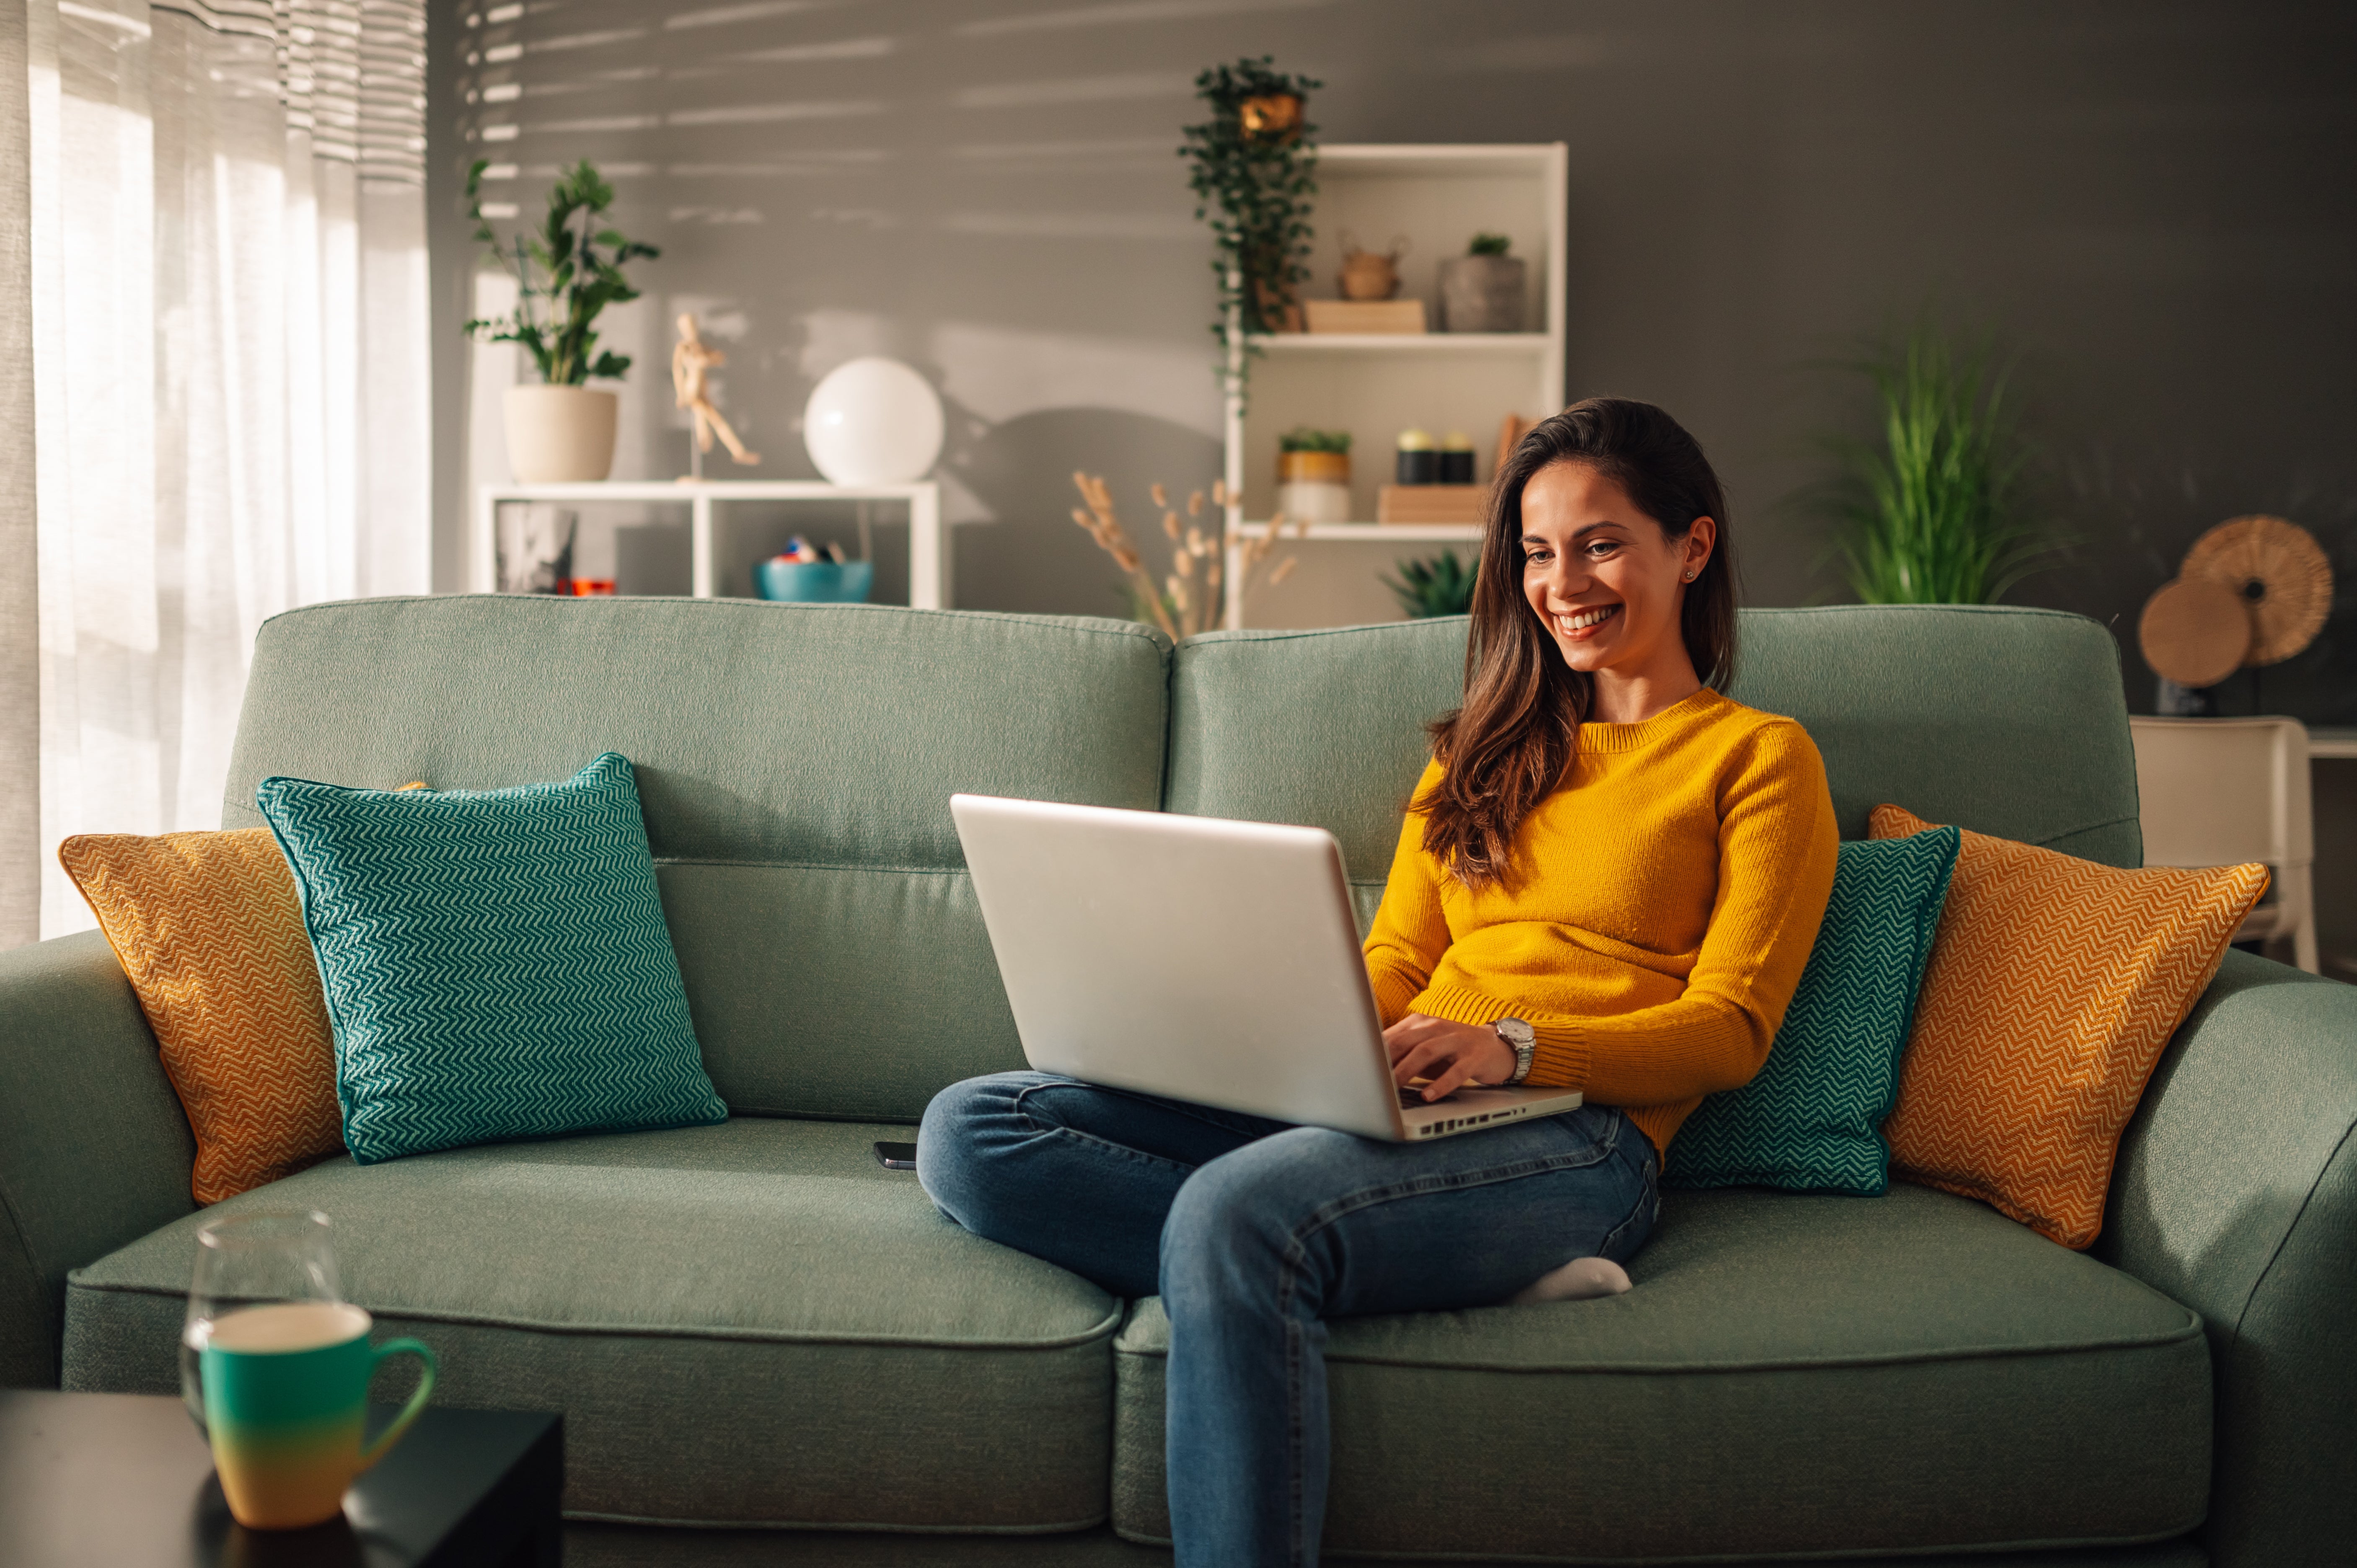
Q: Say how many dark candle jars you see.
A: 2